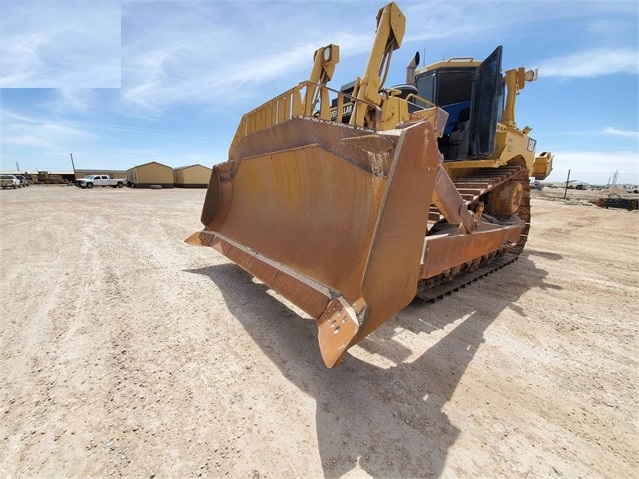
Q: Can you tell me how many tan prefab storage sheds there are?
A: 2